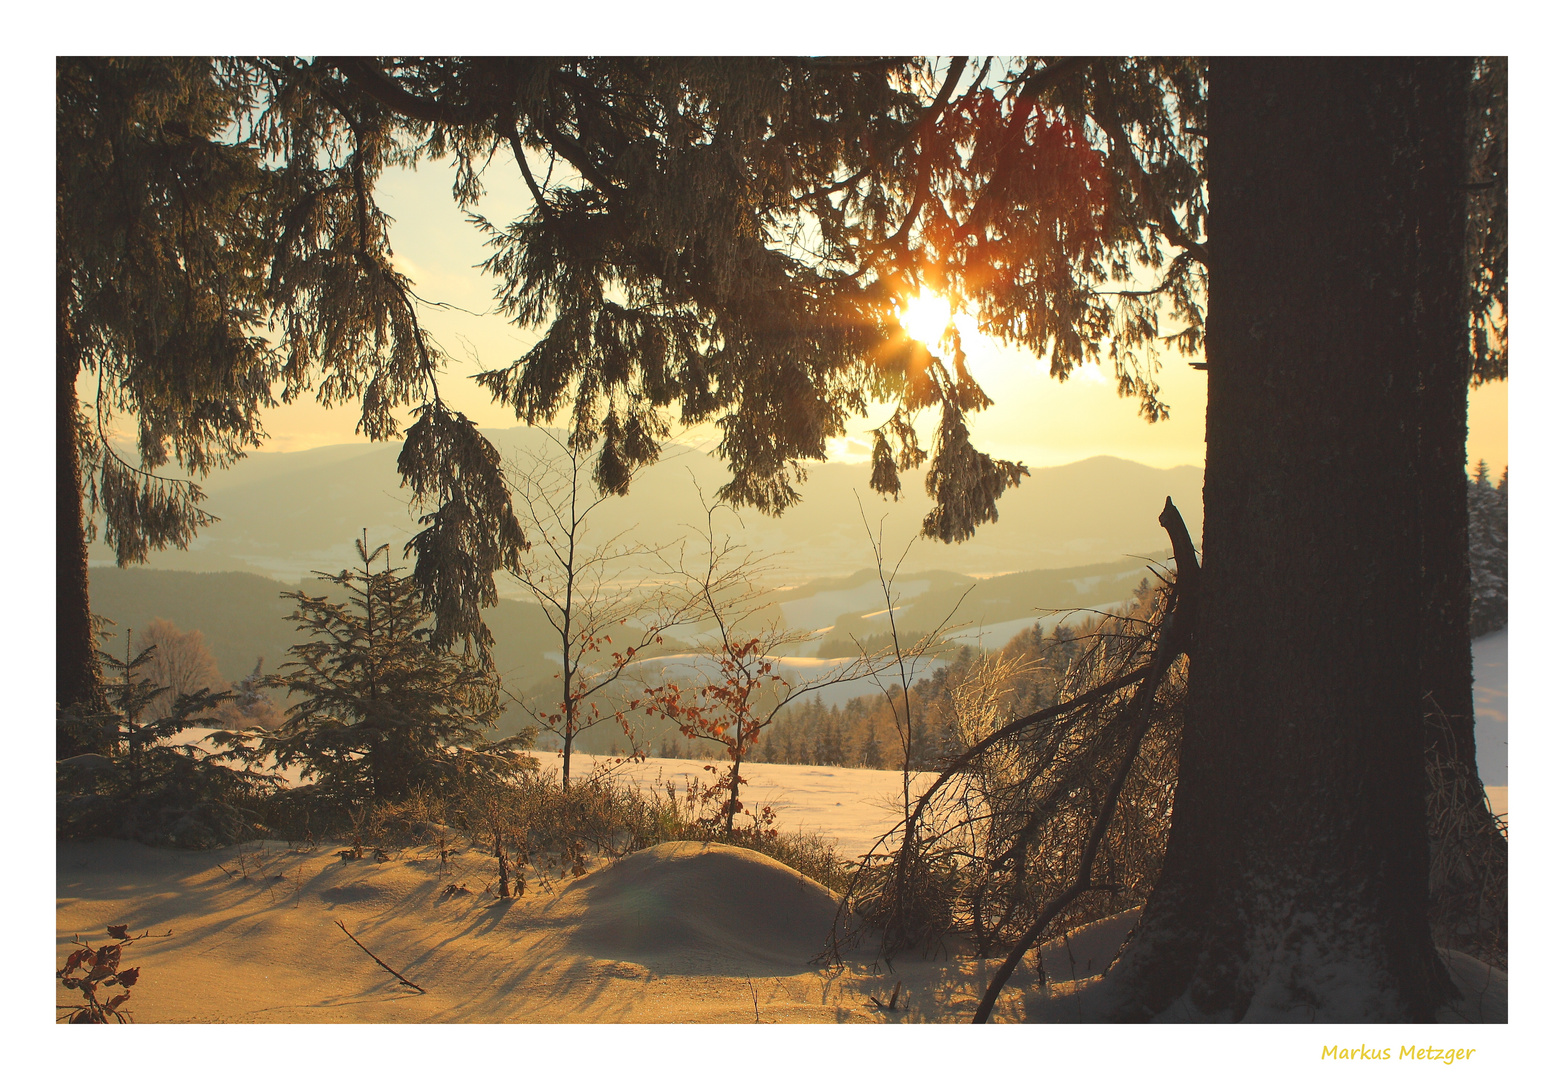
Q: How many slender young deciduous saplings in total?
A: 3